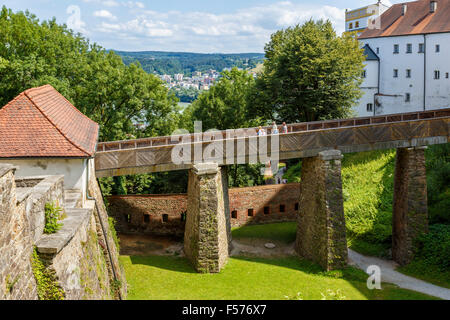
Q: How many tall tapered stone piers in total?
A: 3